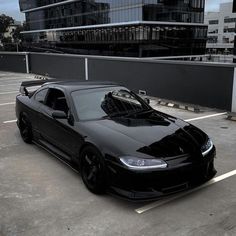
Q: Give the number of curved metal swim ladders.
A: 0